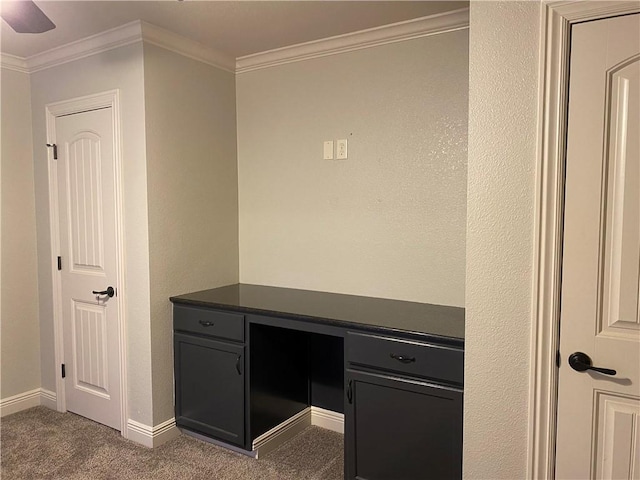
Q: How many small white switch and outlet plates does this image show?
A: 2